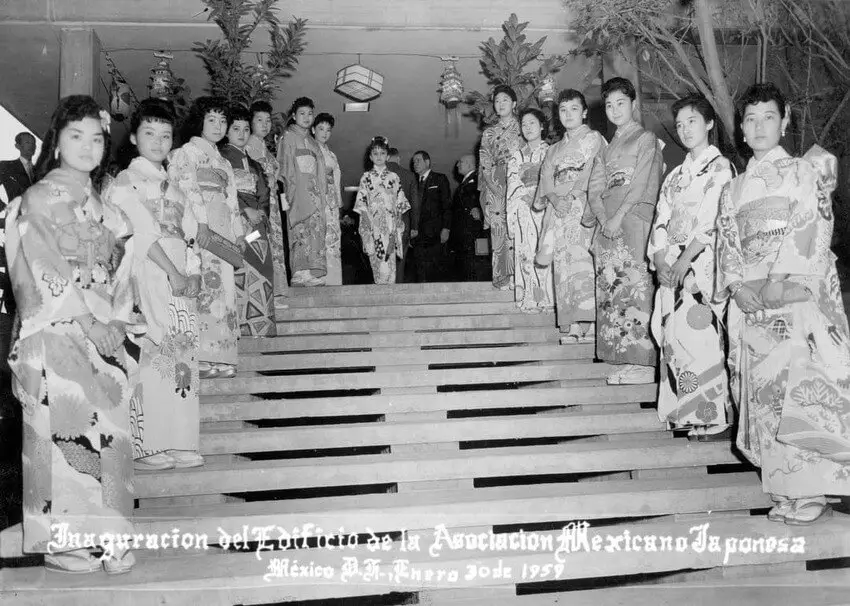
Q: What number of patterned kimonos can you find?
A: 14